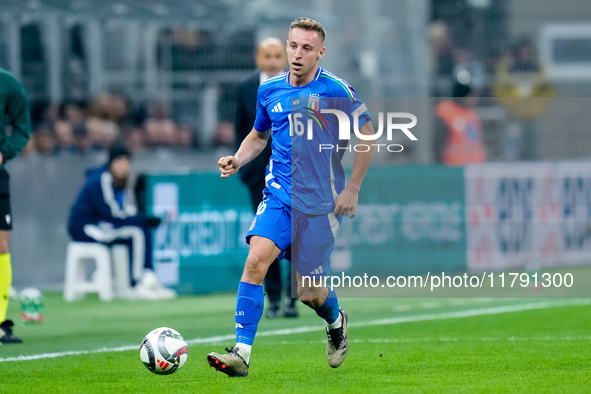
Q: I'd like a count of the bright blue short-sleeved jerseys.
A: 1